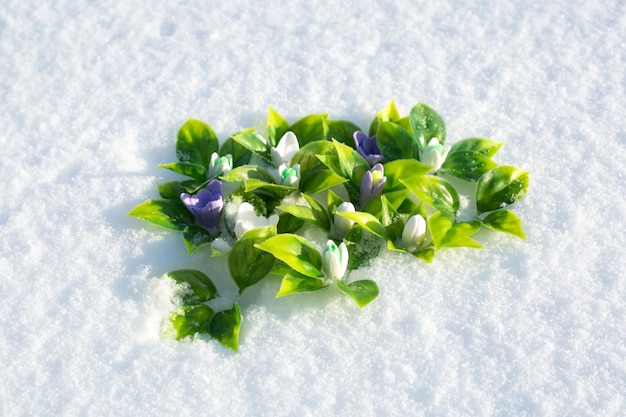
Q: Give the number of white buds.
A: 8